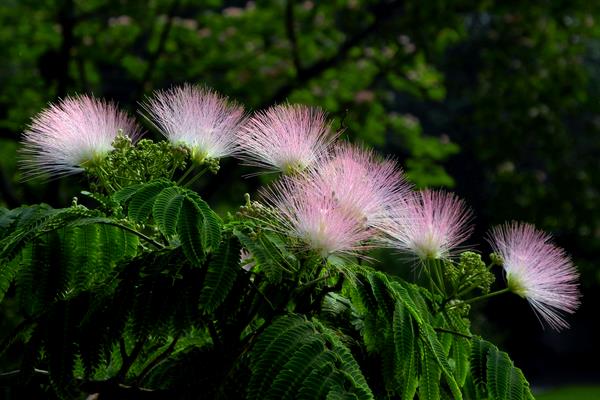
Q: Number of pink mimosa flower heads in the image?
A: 7